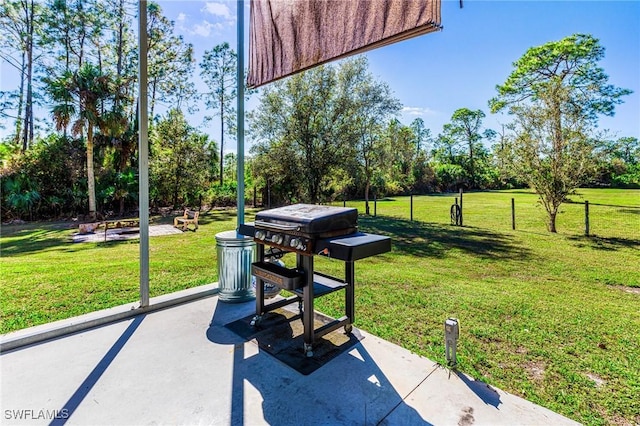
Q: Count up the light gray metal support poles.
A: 2